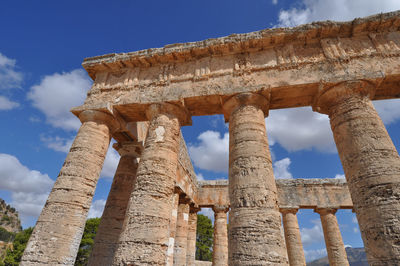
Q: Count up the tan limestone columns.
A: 11